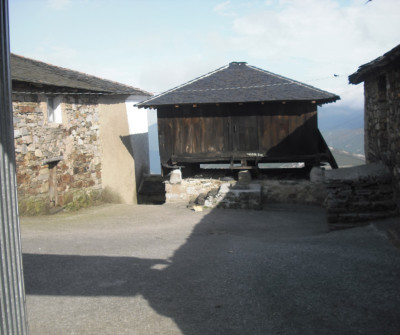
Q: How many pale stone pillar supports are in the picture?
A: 3